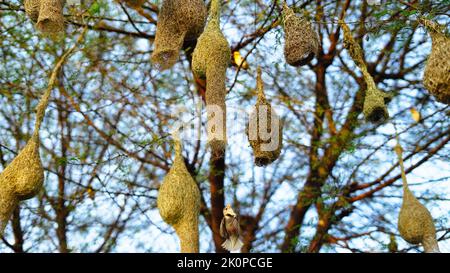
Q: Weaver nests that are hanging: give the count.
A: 10